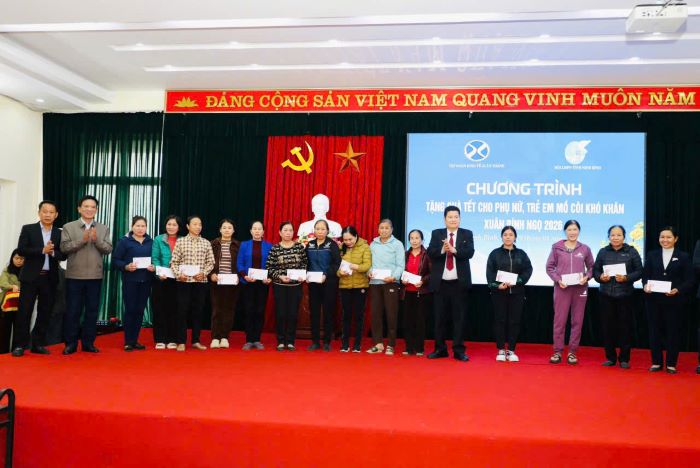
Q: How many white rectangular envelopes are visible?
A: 14